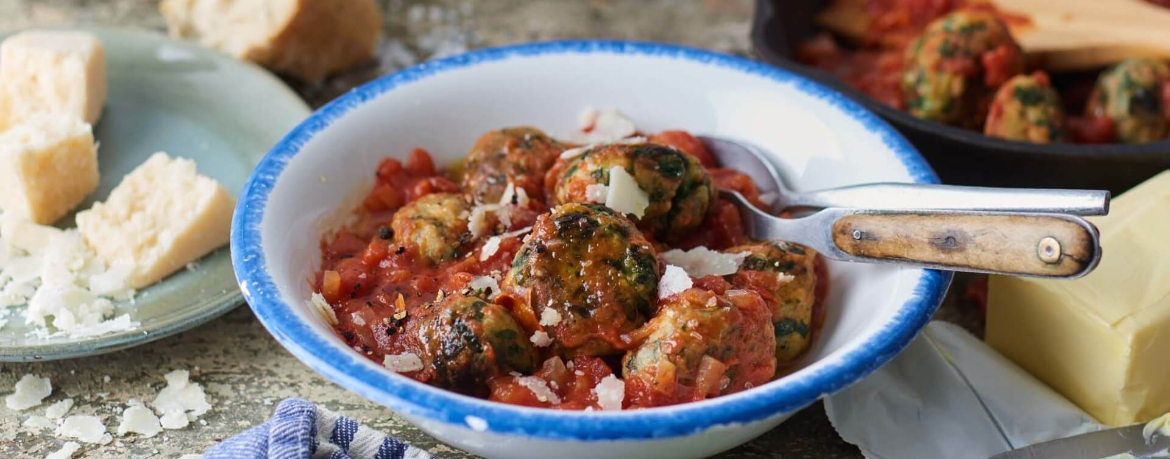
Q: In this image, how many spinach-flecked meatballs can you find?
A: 10